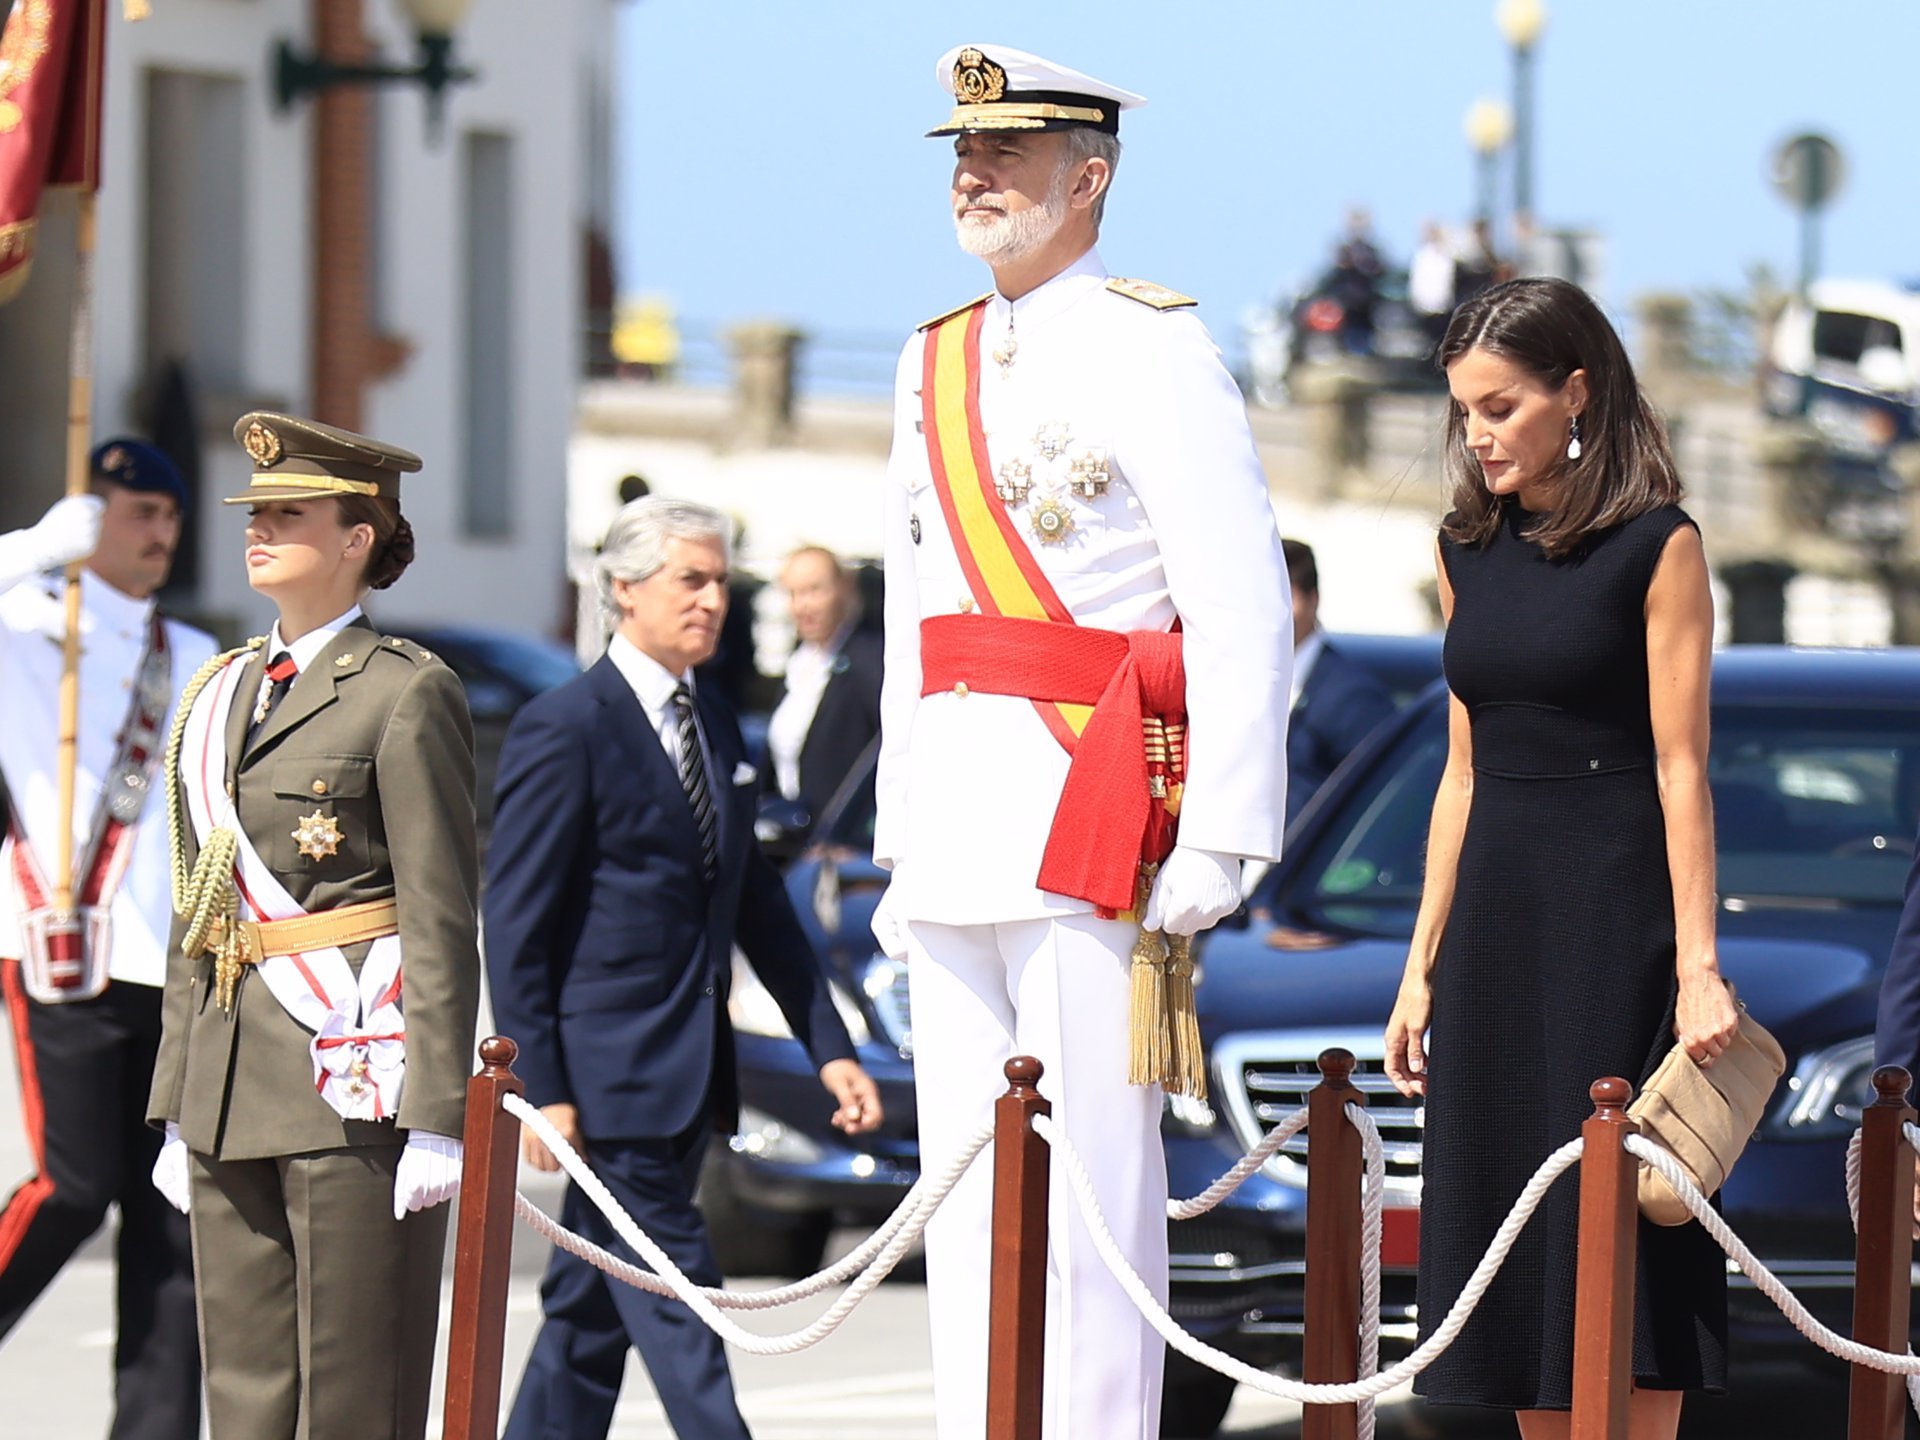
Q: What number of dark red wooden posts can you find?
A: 5